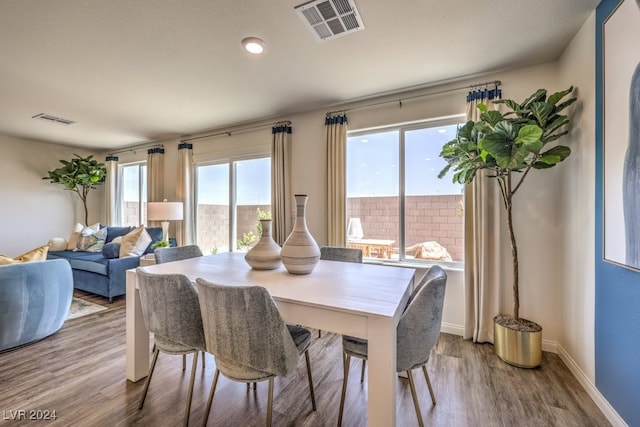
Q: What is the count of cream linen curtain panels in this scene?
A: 6